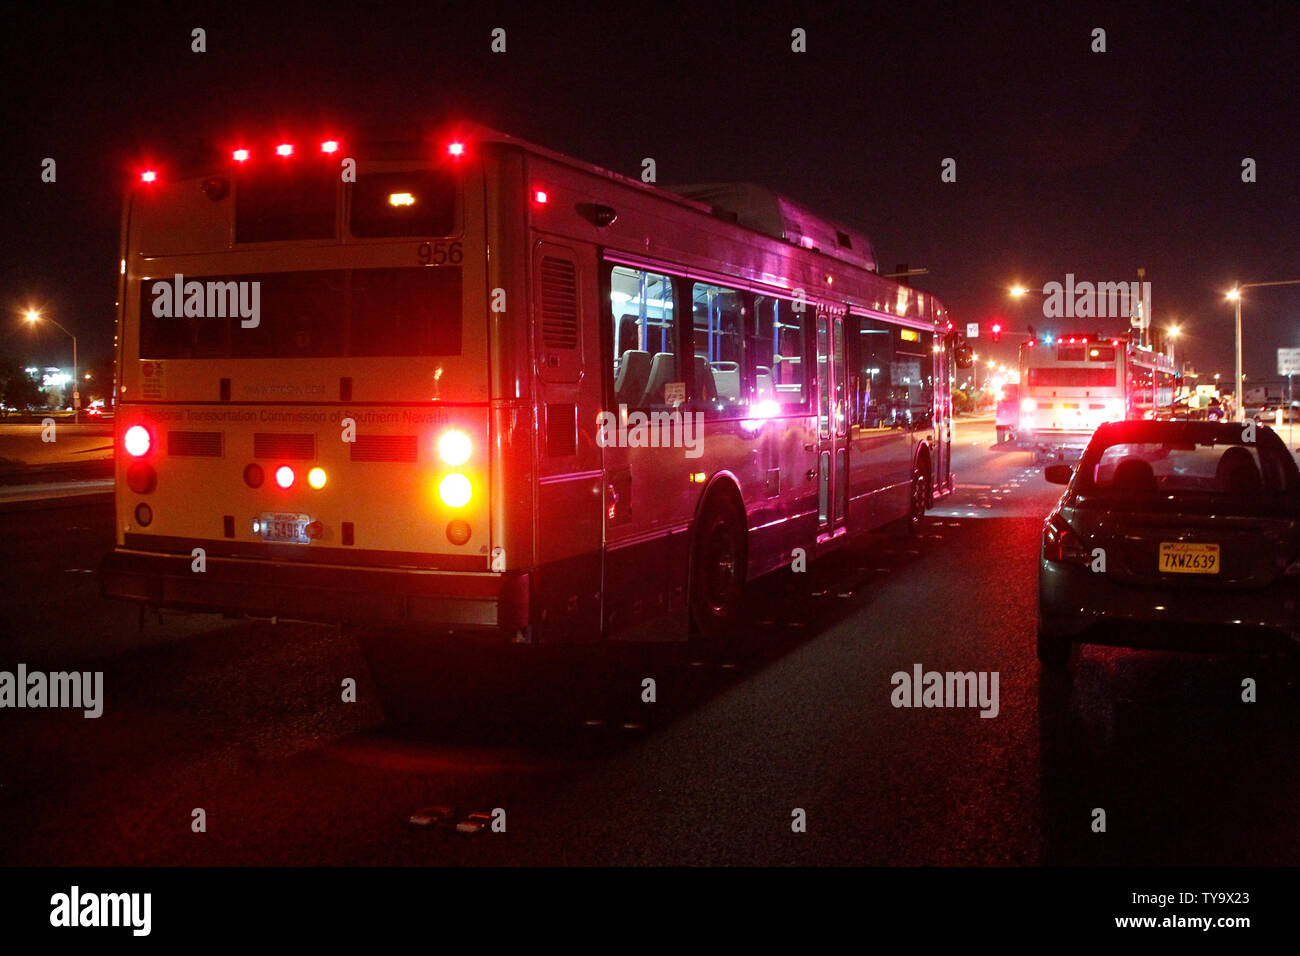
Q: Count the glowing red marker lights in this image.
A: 11